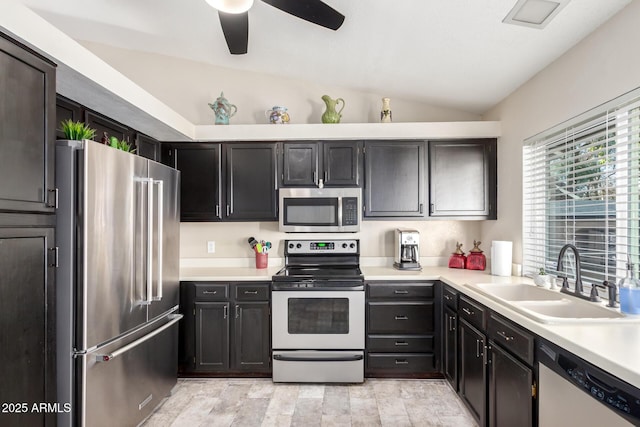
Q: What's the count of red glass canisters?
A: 2